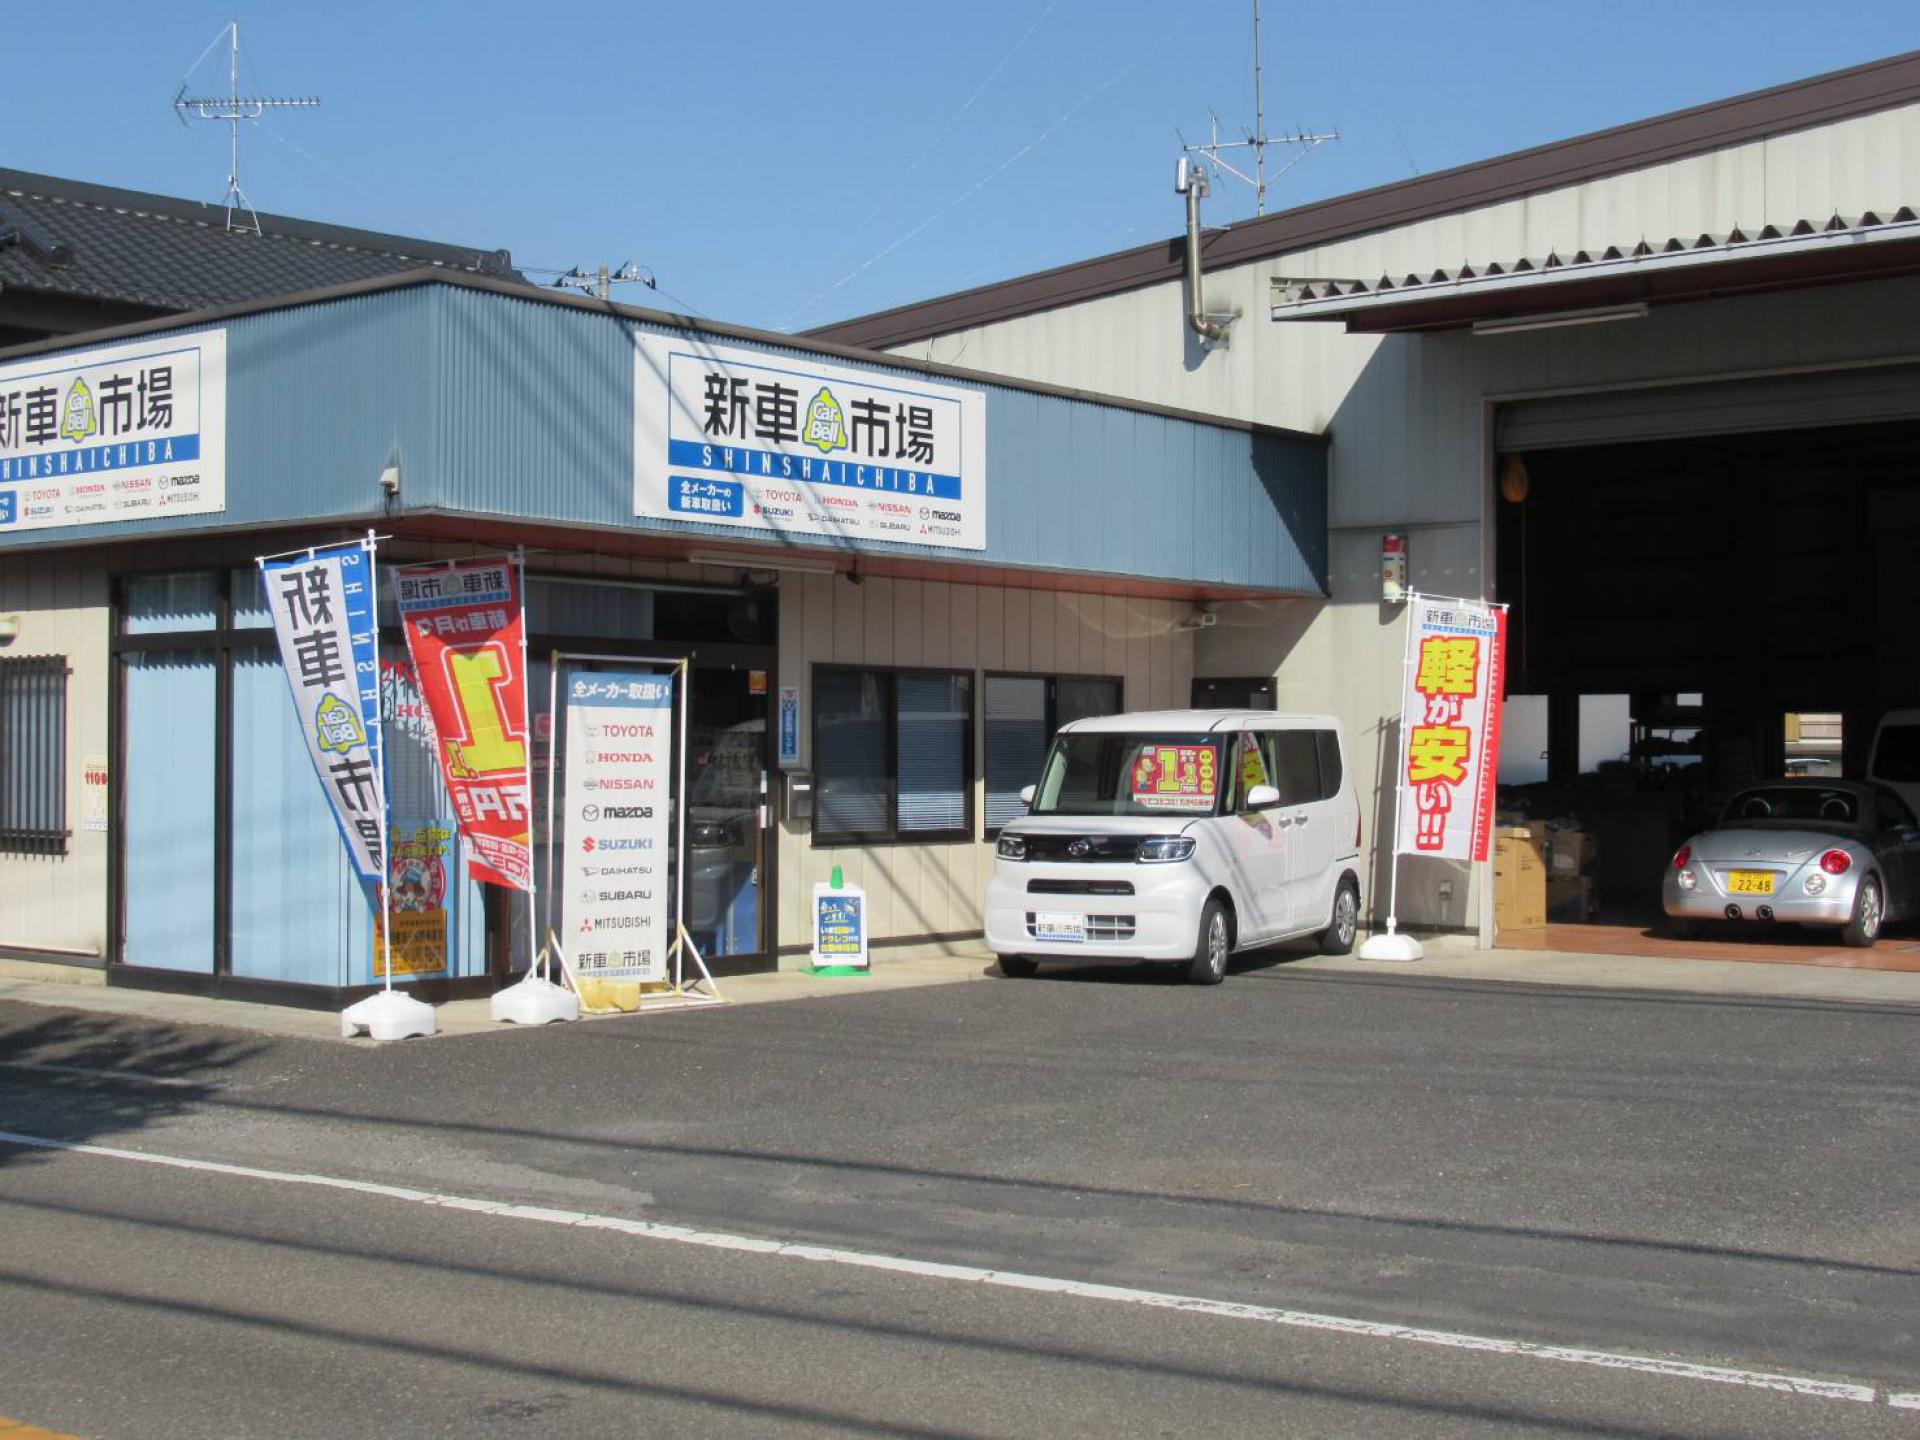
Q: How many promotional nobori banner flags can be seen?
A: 3